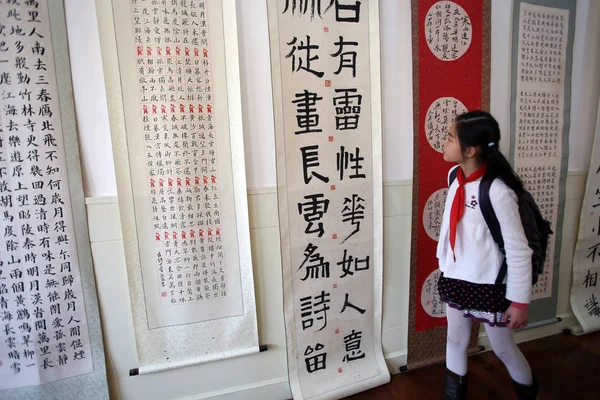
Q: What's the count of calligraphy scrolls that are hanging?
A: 6